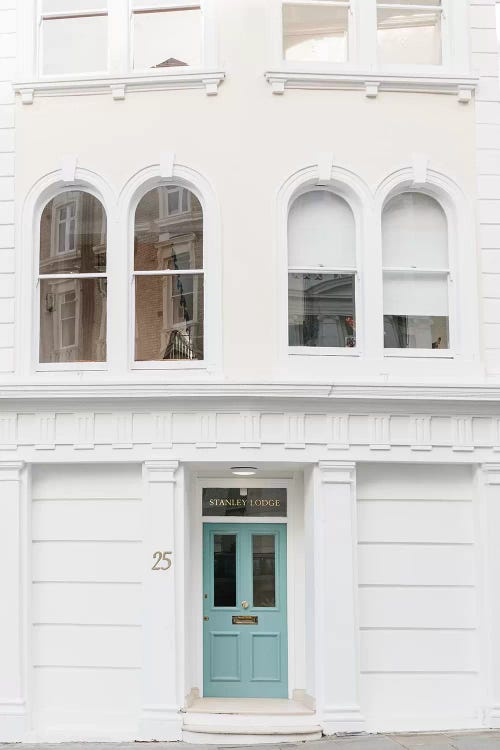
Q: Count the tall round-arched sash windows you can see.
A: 4